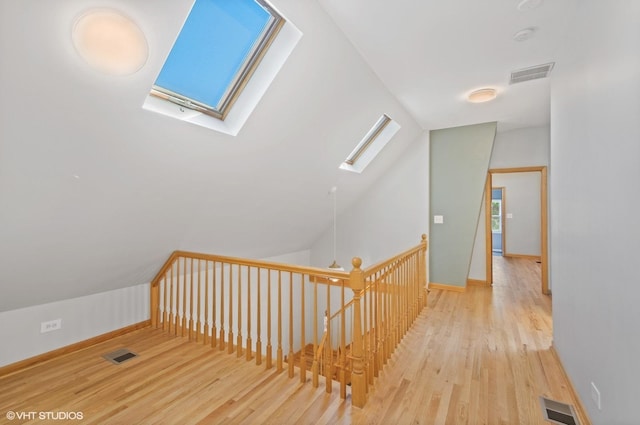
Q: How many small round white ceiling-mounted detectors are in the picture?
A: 2